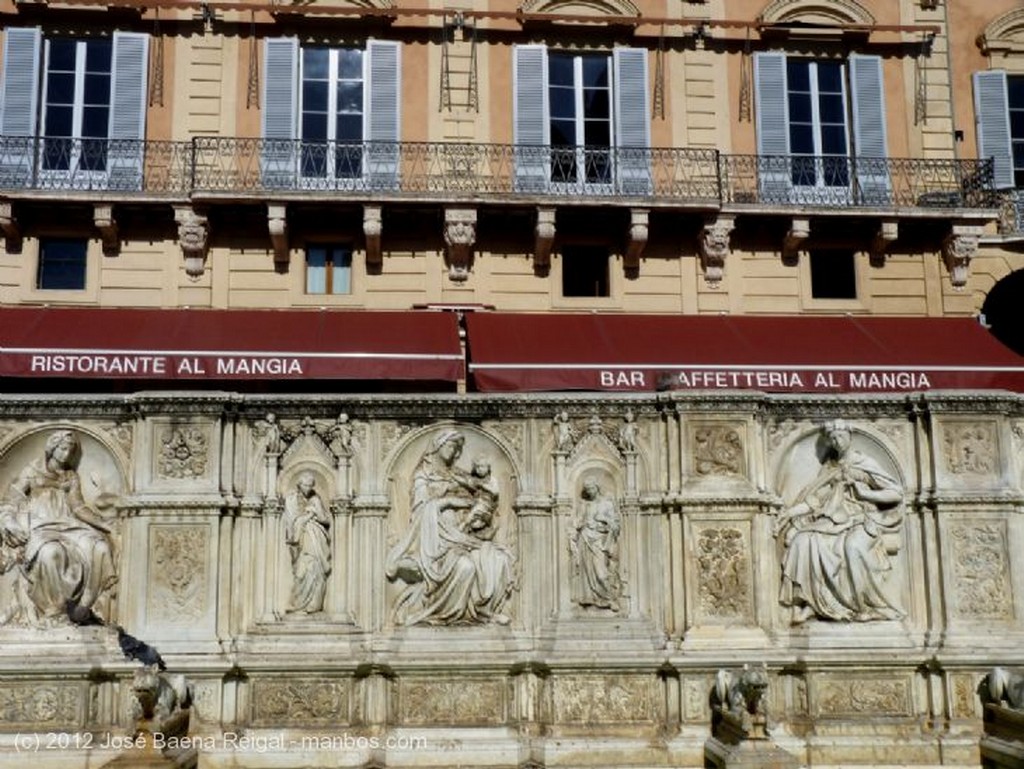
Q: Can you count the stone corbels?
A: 12